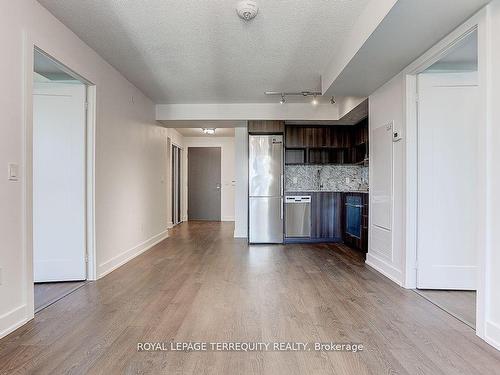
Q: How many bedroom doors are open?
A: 2